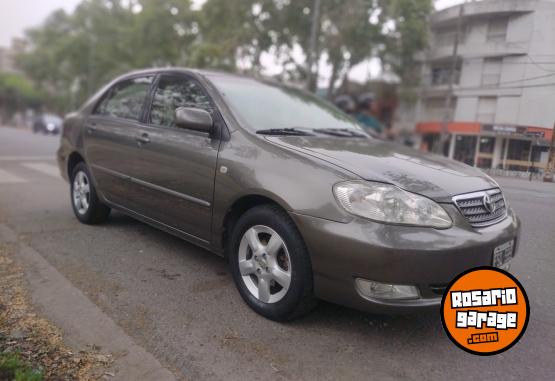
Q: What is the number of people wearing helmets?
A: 2